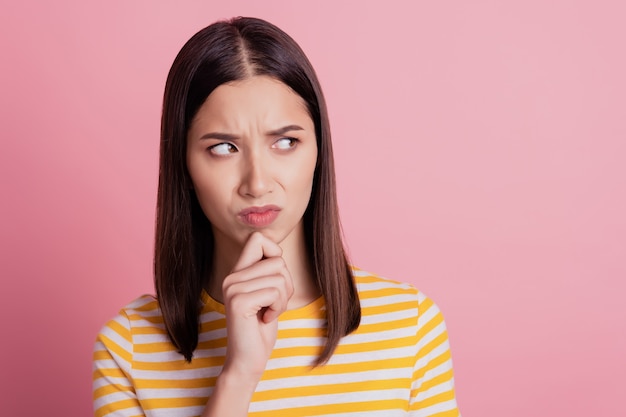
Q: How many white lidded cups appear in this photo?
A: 0